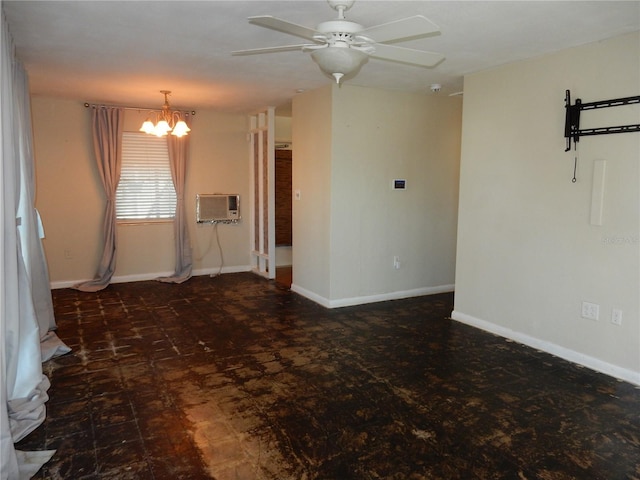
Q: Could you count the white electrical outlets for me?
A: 3